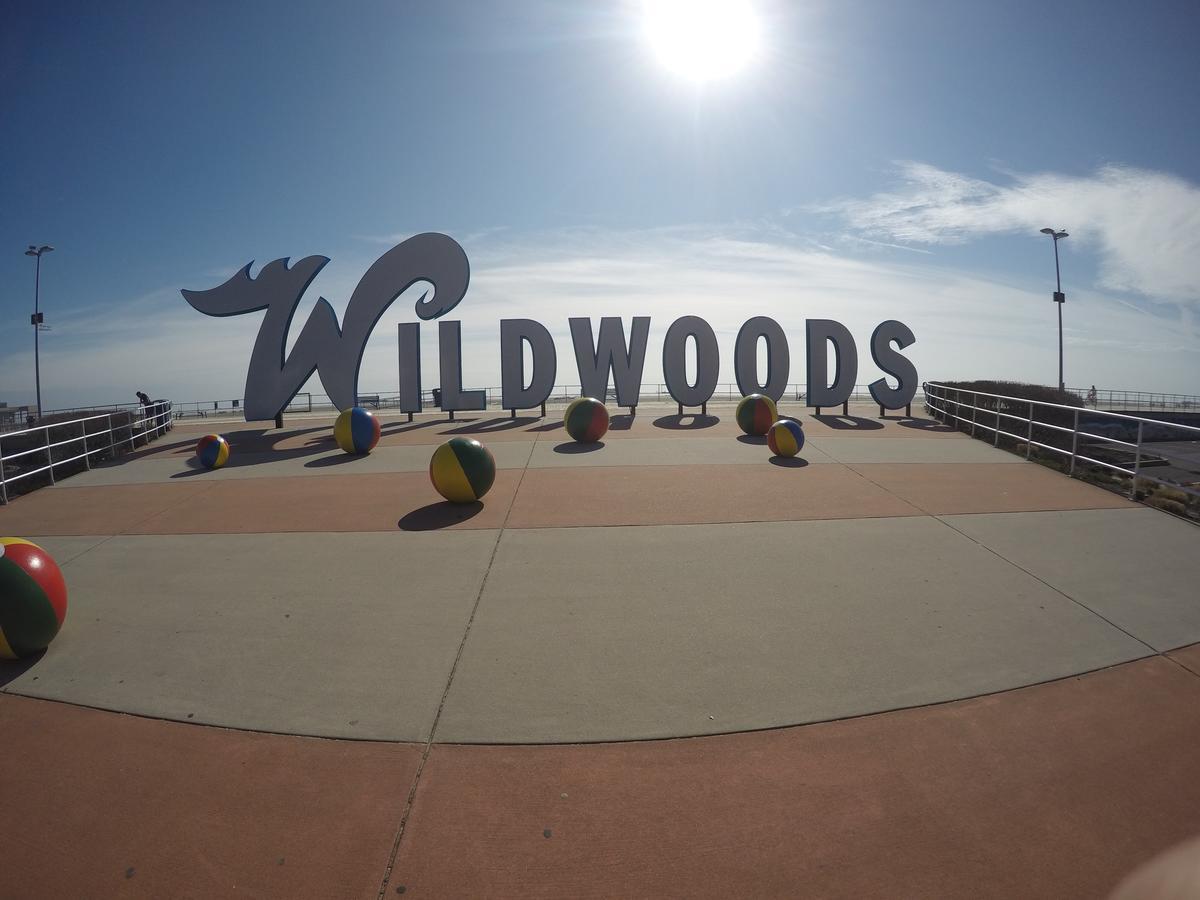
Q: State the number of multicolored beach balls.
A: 7